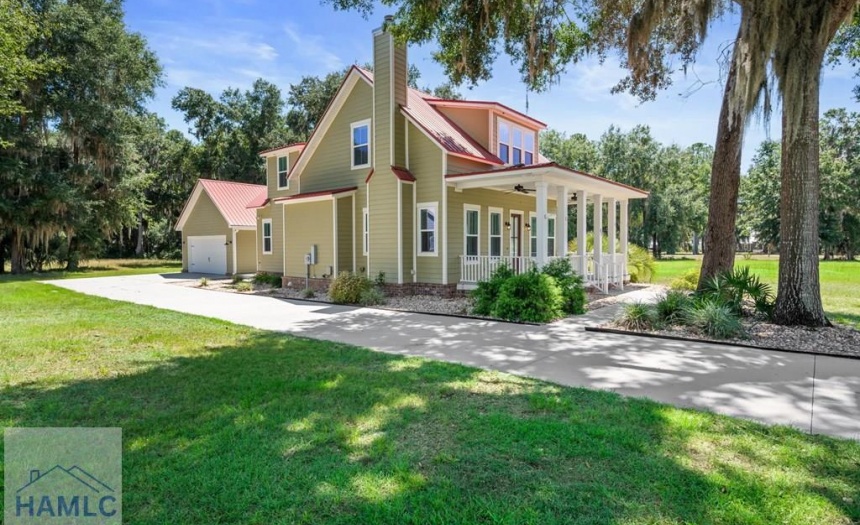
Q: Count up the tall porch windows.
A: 4